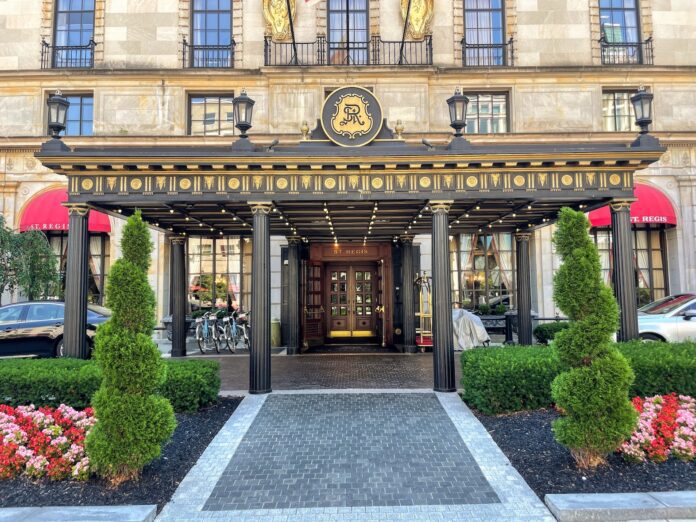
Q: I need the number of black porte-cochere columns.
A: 8